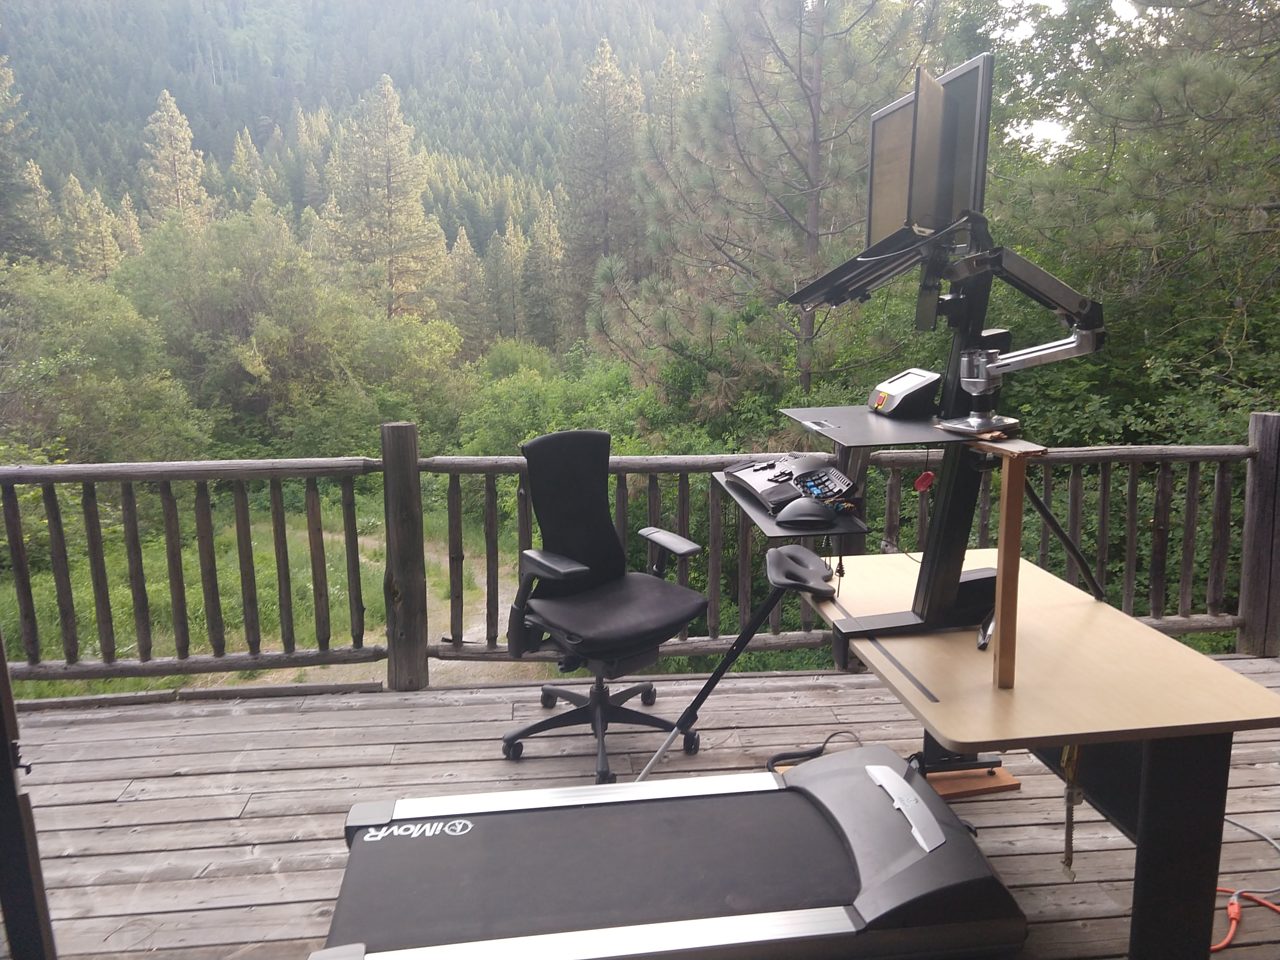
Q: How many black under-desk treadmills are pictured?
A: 1